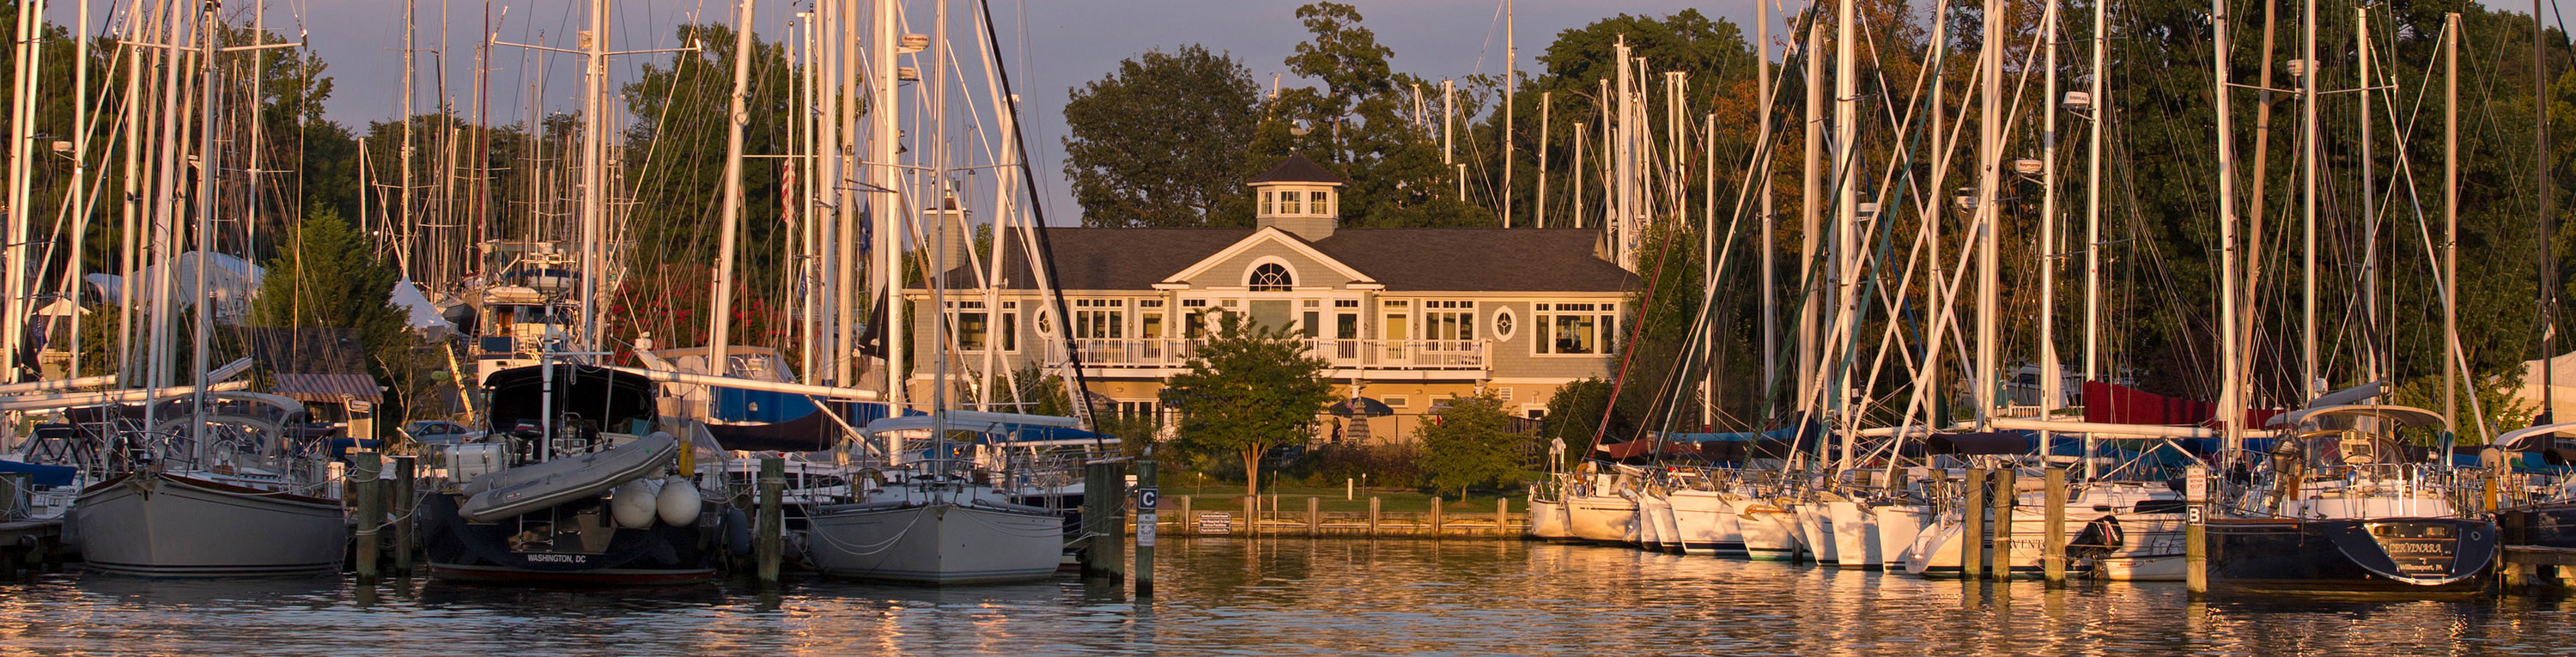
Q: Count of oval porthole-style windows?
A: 2